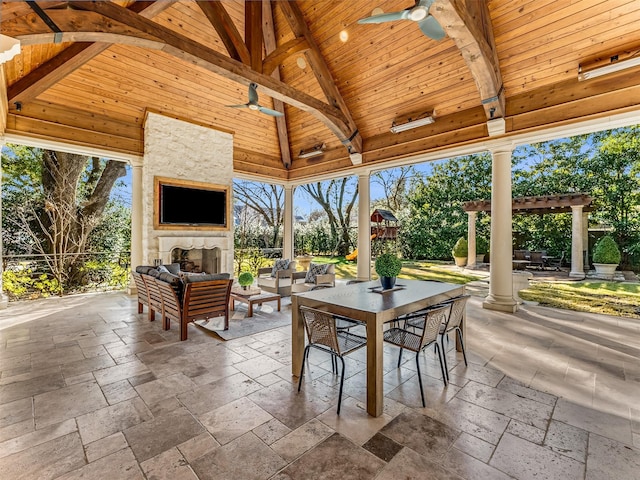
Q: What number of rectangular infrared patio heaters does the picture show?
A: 3